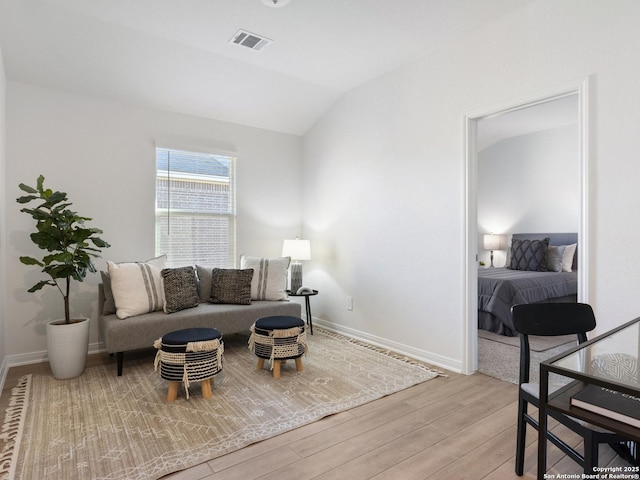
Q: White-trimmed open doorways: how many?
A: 1